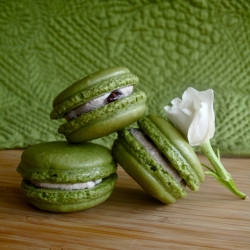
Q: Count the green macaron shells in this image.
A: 6